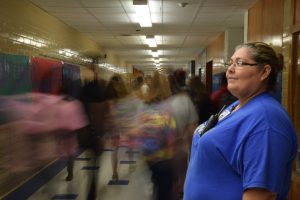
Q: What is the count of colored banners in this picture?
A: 3